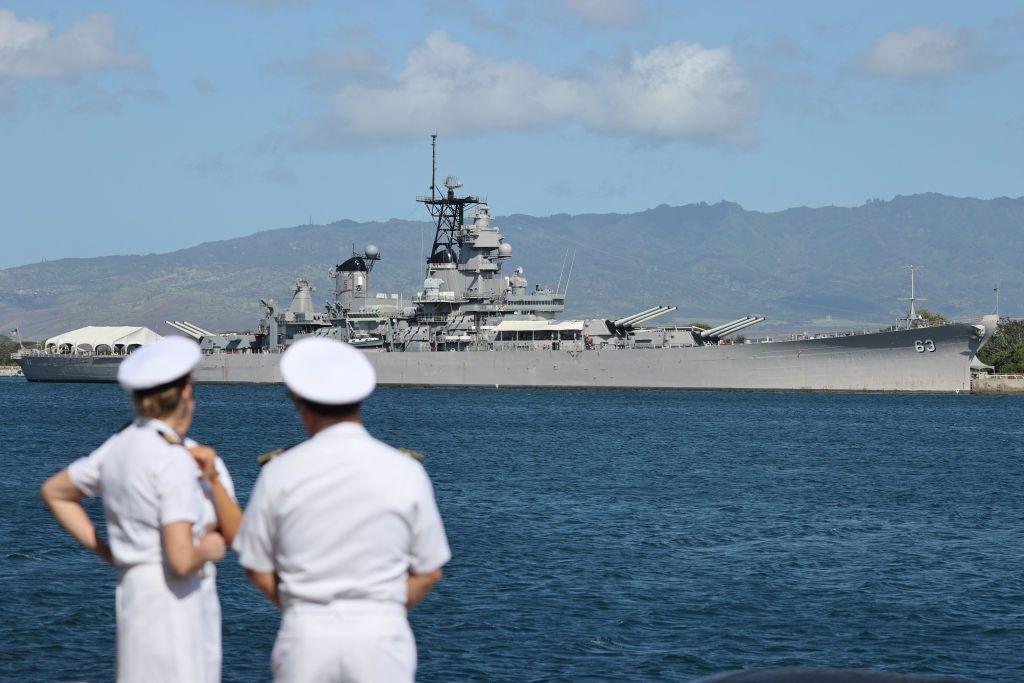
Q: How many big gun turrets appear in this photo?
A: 3